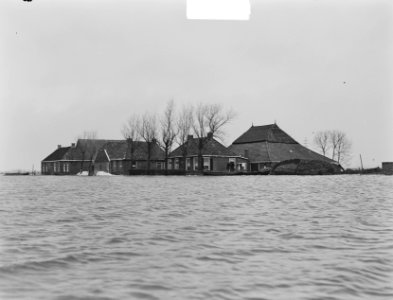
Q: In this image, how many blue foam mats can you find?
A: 0